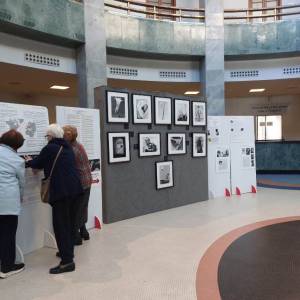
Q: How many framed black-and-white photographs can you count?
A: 10